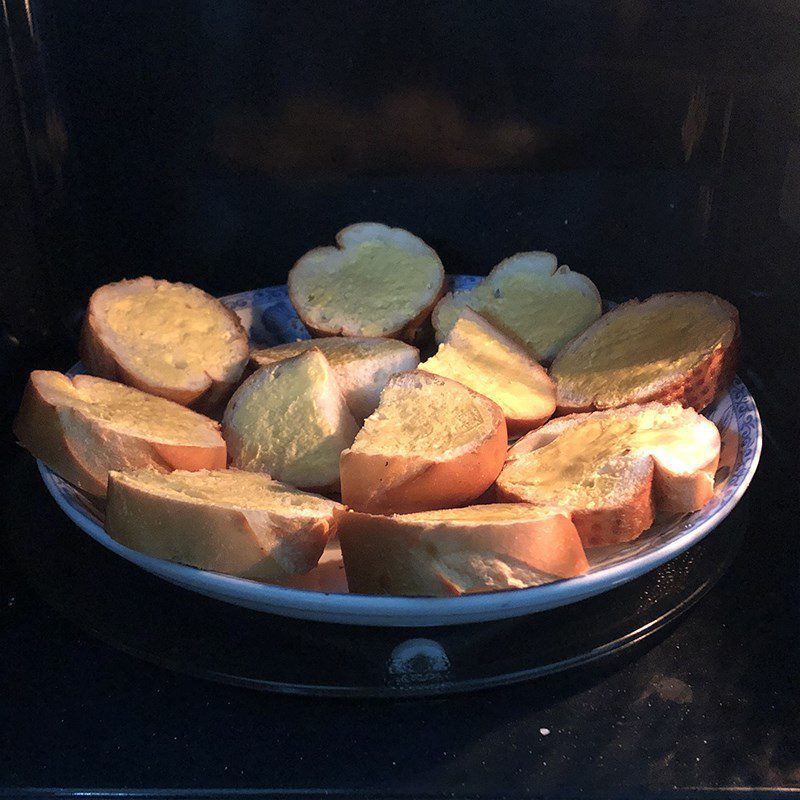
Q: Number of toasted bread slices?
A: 12